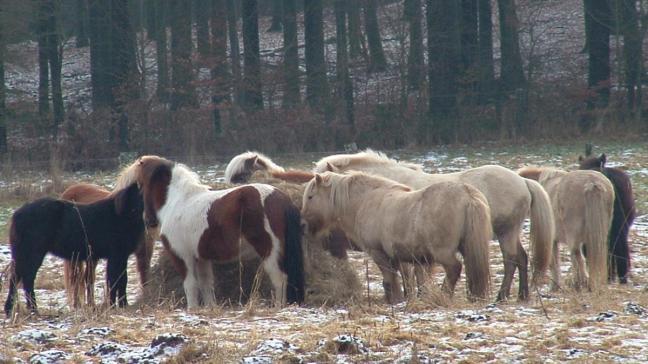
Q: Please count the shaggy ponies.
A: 8